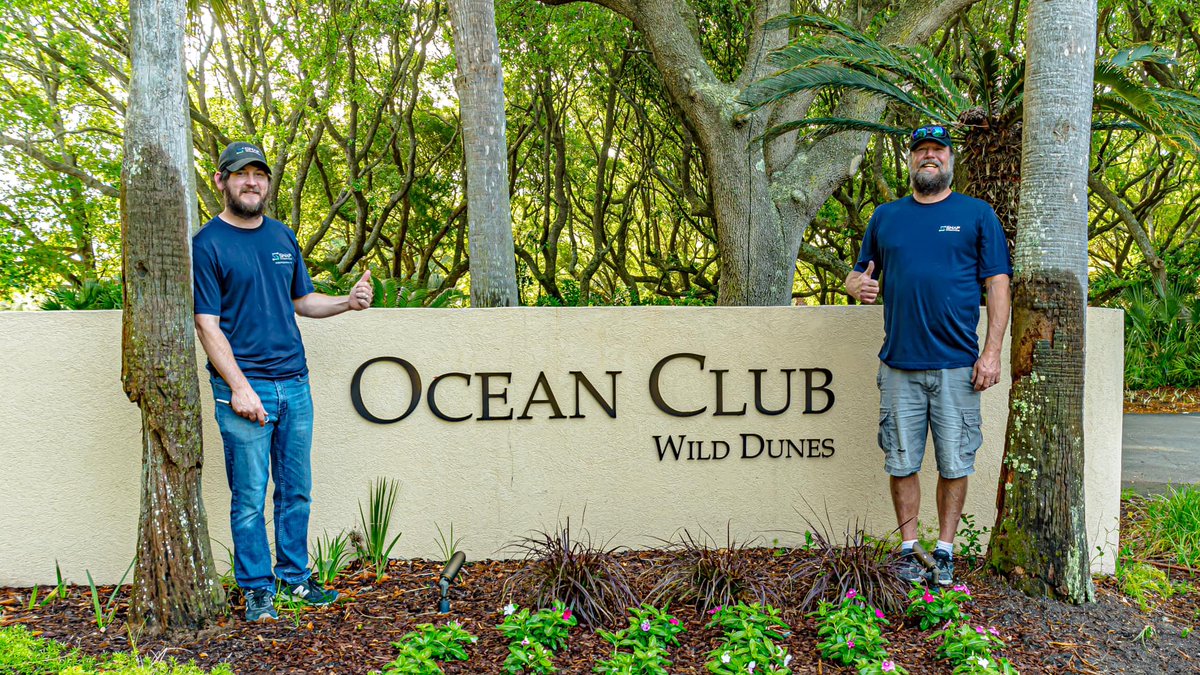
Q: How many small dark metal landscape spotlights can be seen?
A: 2